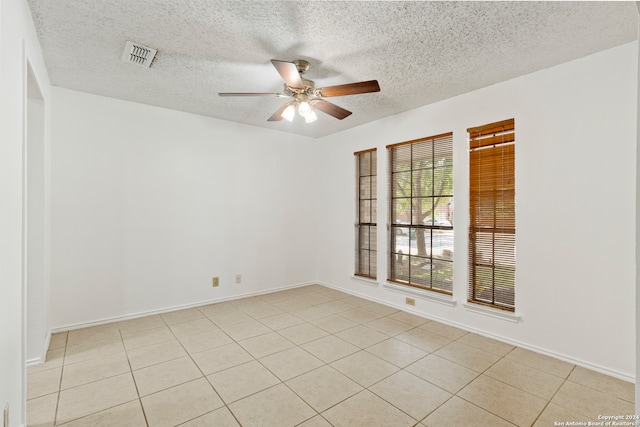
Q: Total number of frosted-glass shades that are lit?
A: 3